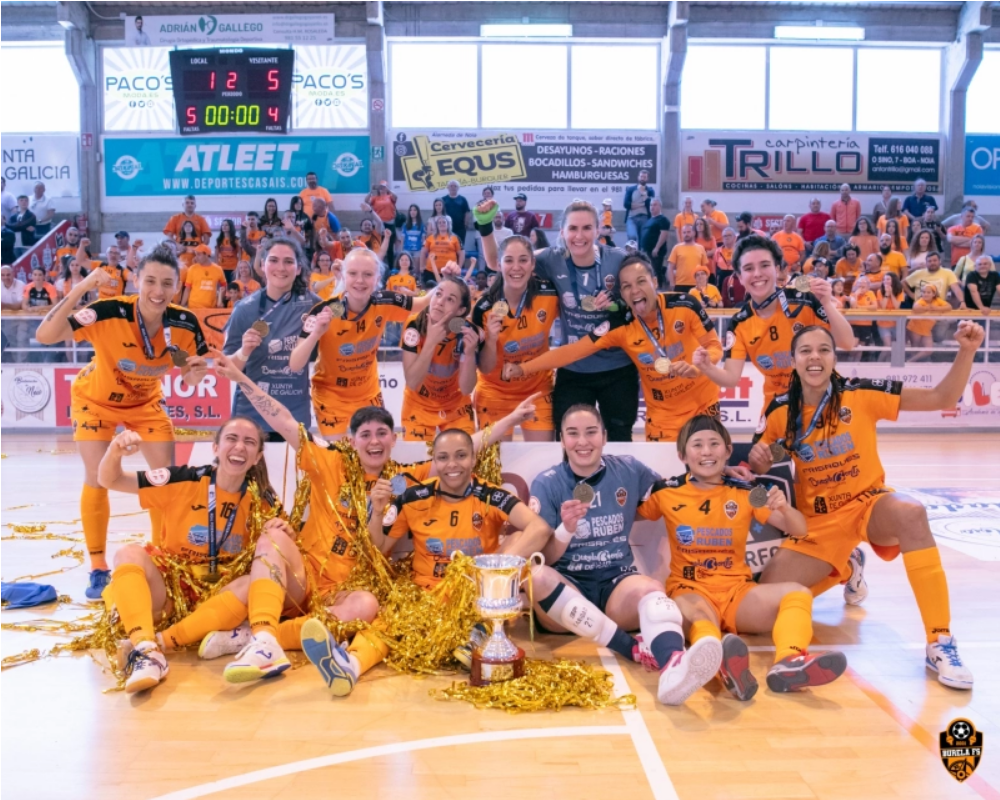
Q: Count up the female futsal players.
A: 14